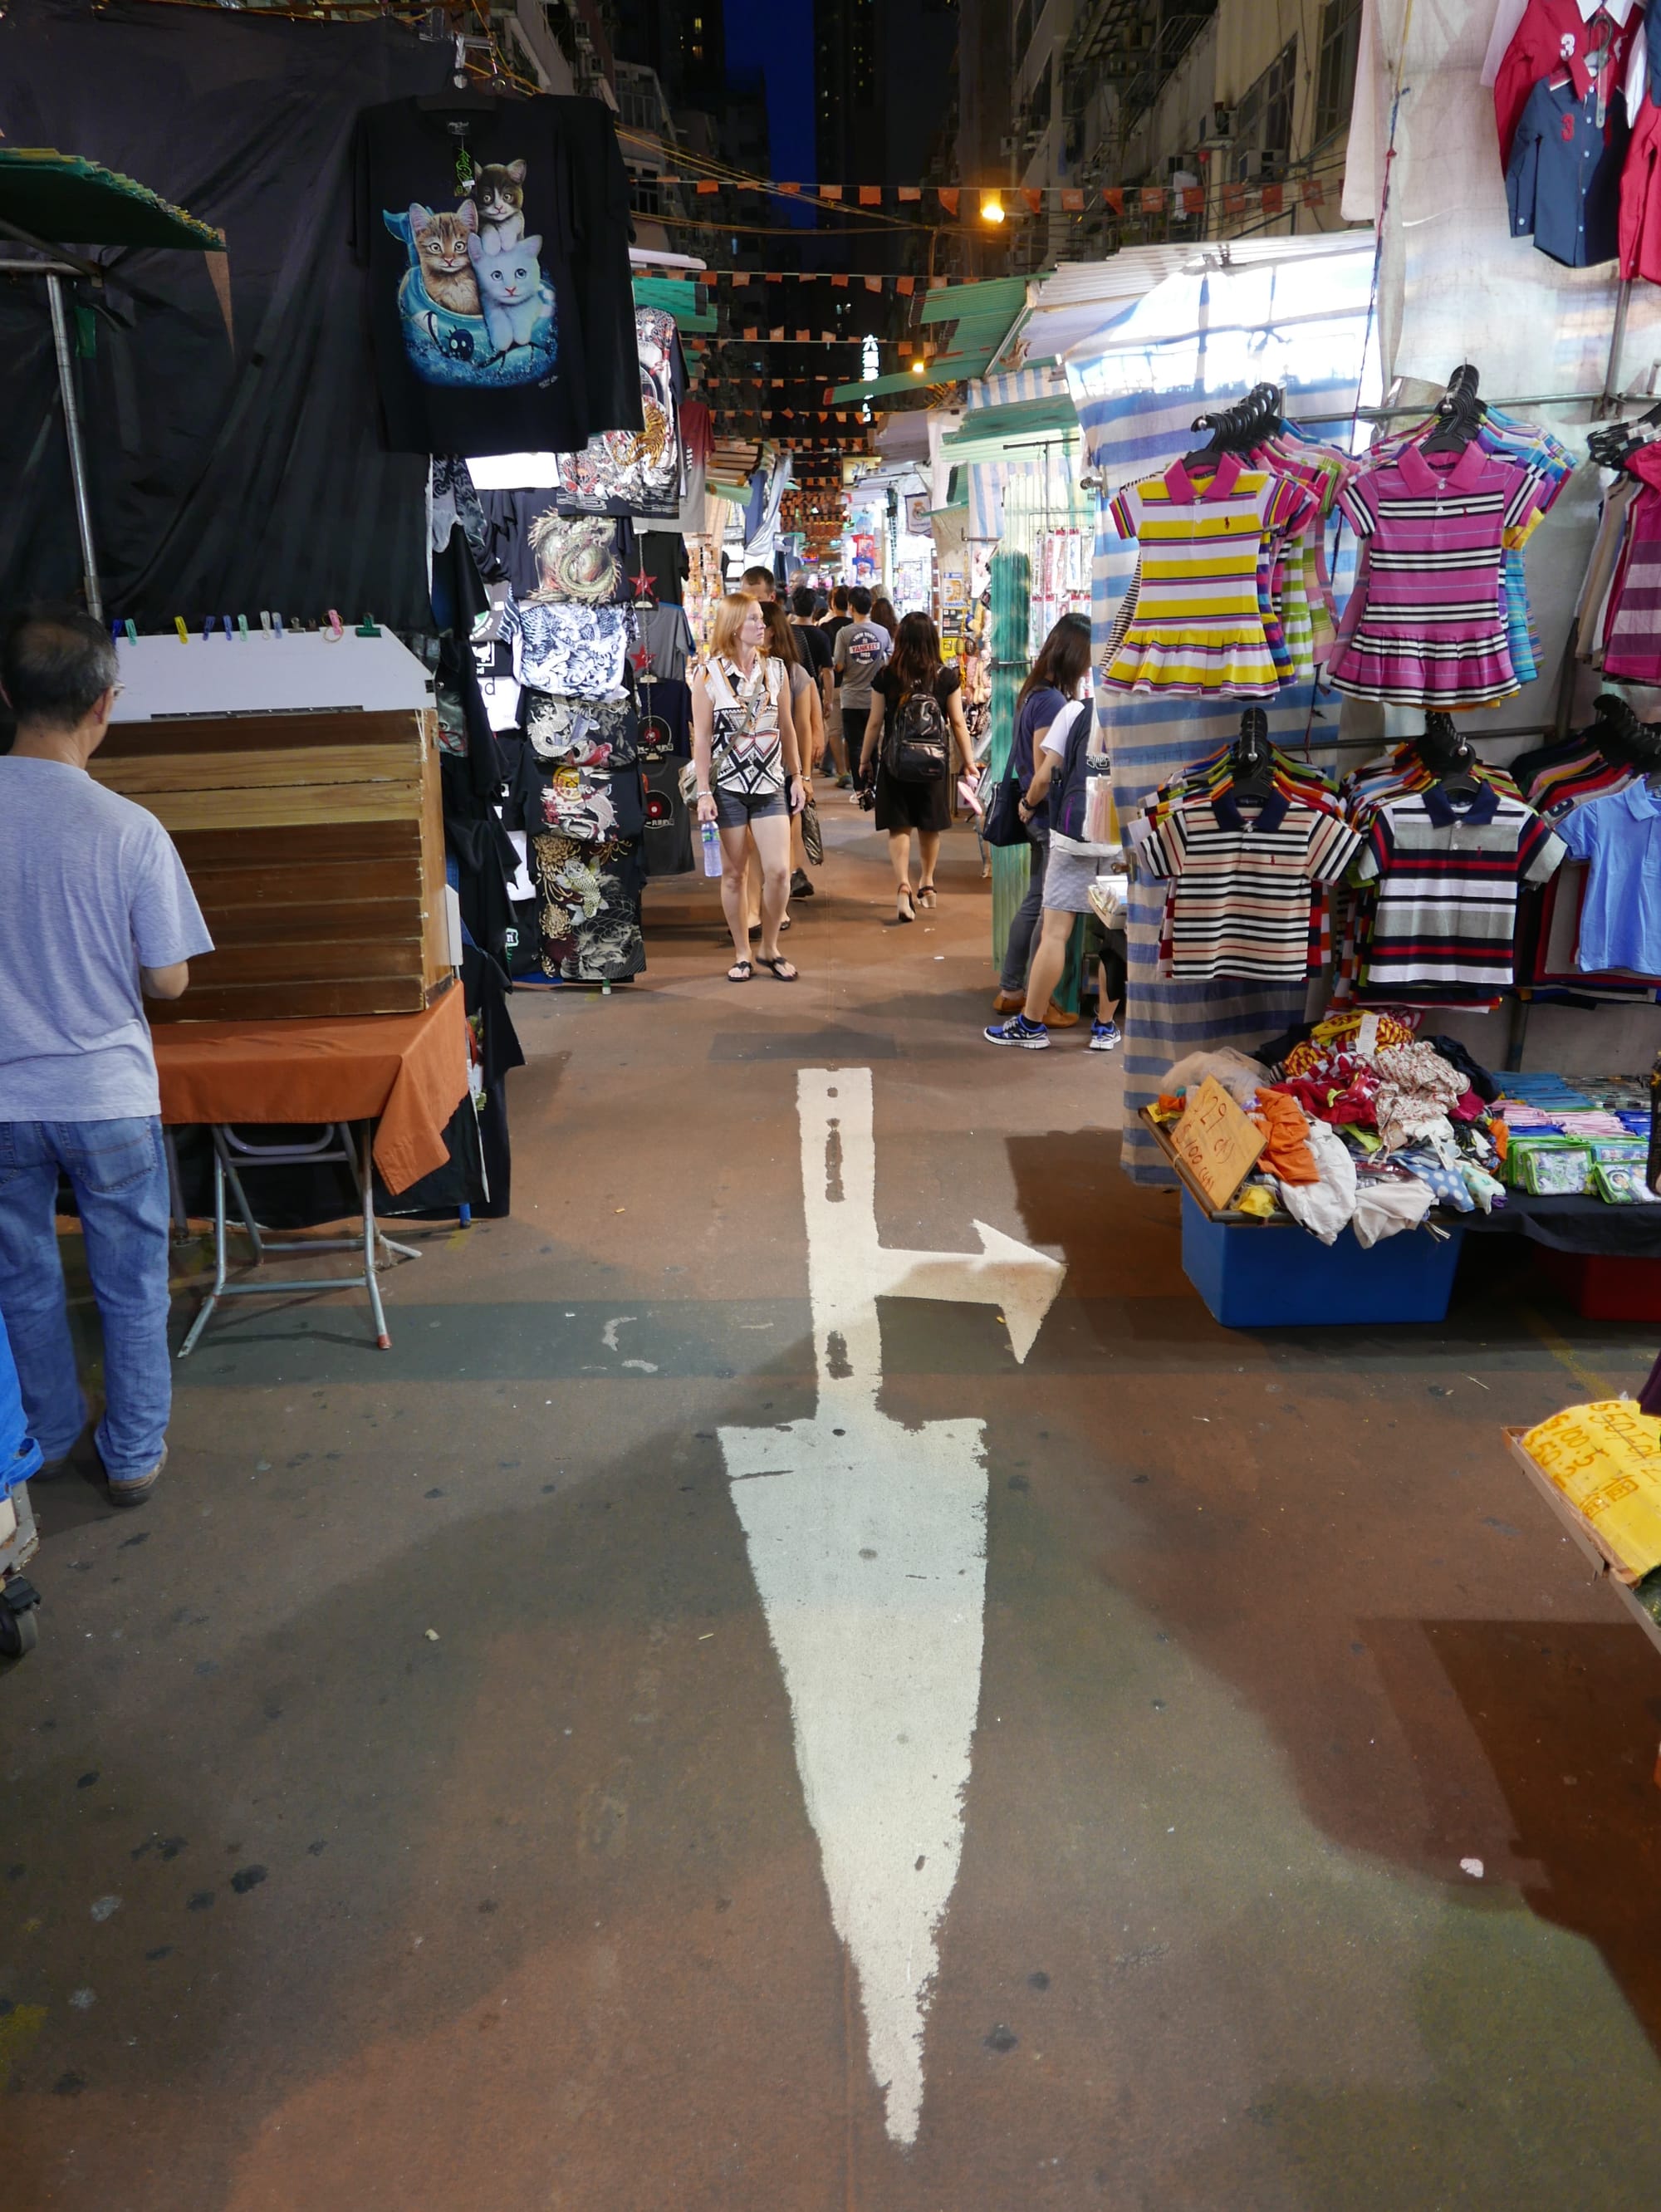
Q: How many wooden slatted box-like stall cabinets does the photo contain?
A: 1